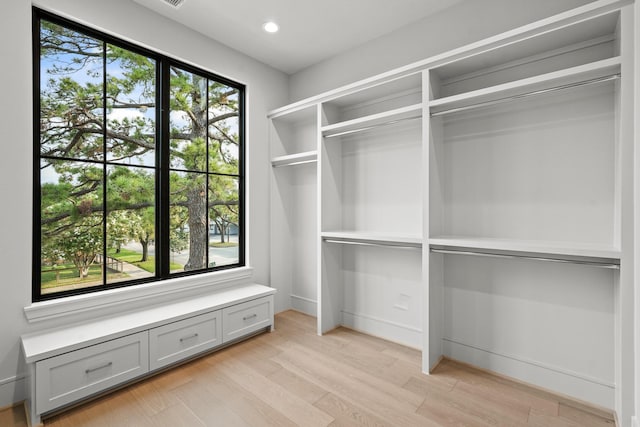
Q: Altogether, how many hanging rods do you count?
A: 5